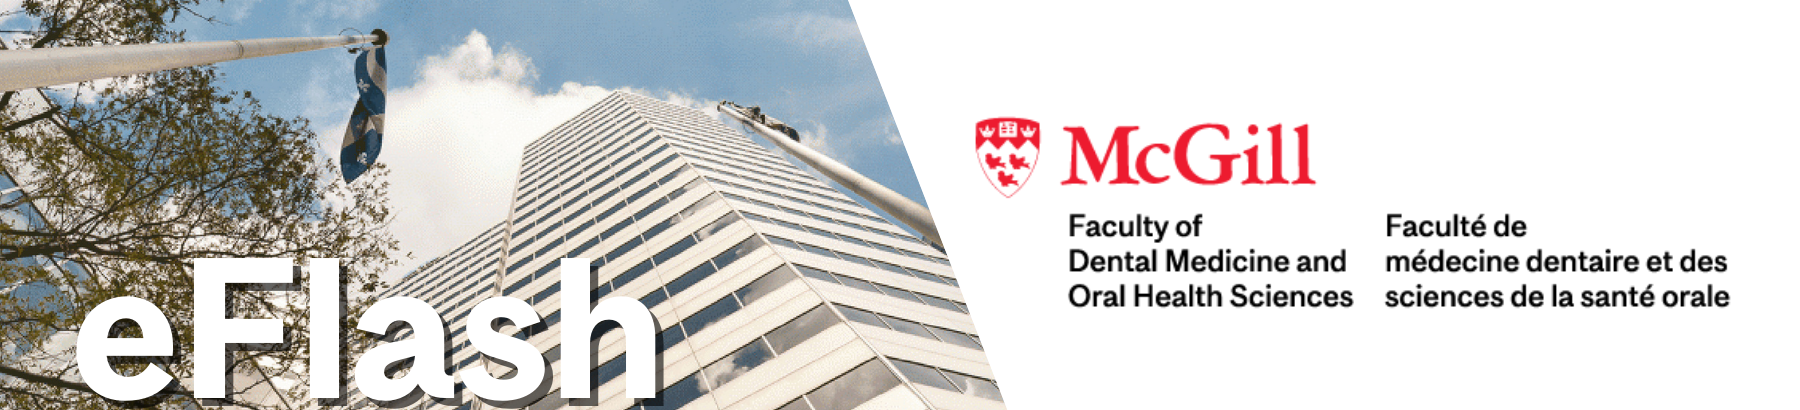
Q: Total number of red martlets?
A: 3